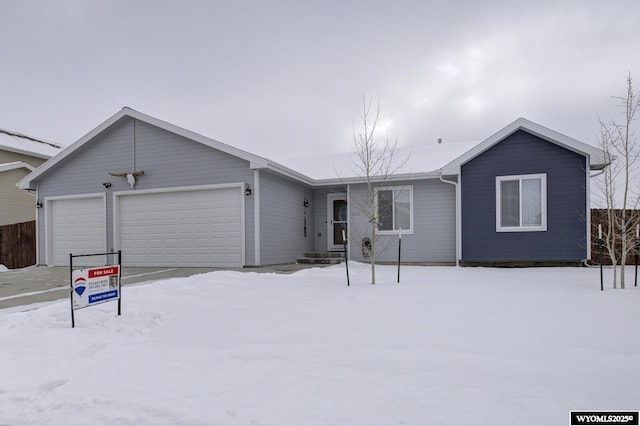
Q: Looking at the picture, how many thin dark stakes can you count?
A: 4